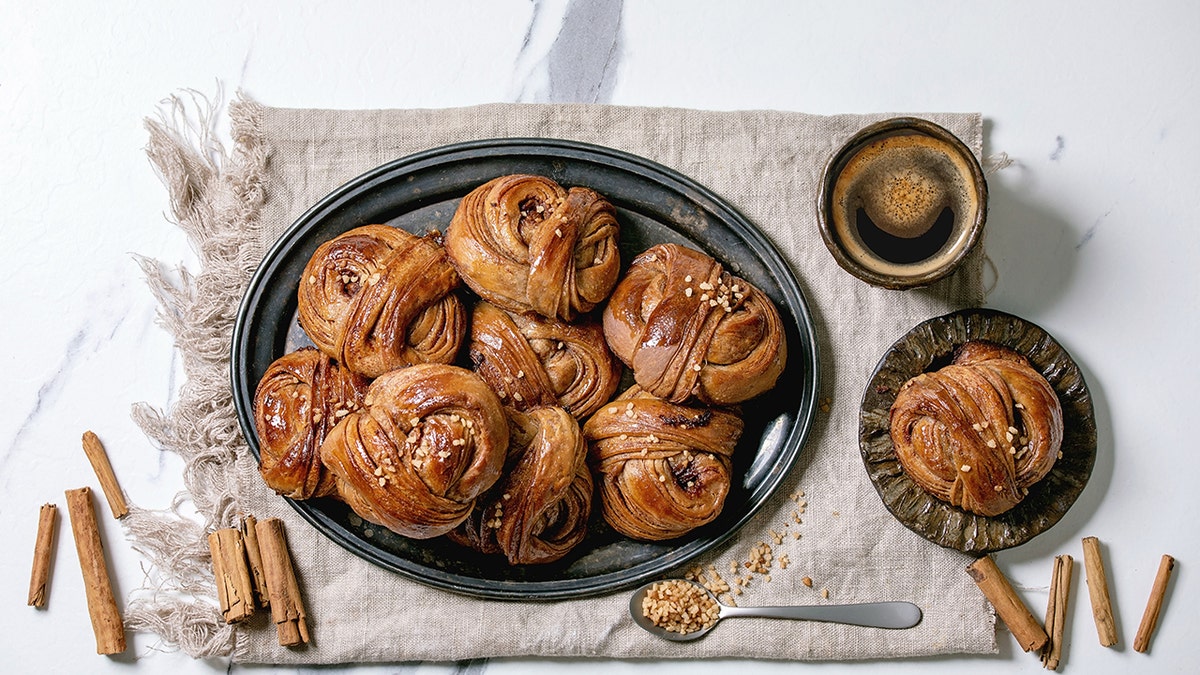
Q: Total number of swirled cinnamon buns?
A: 9